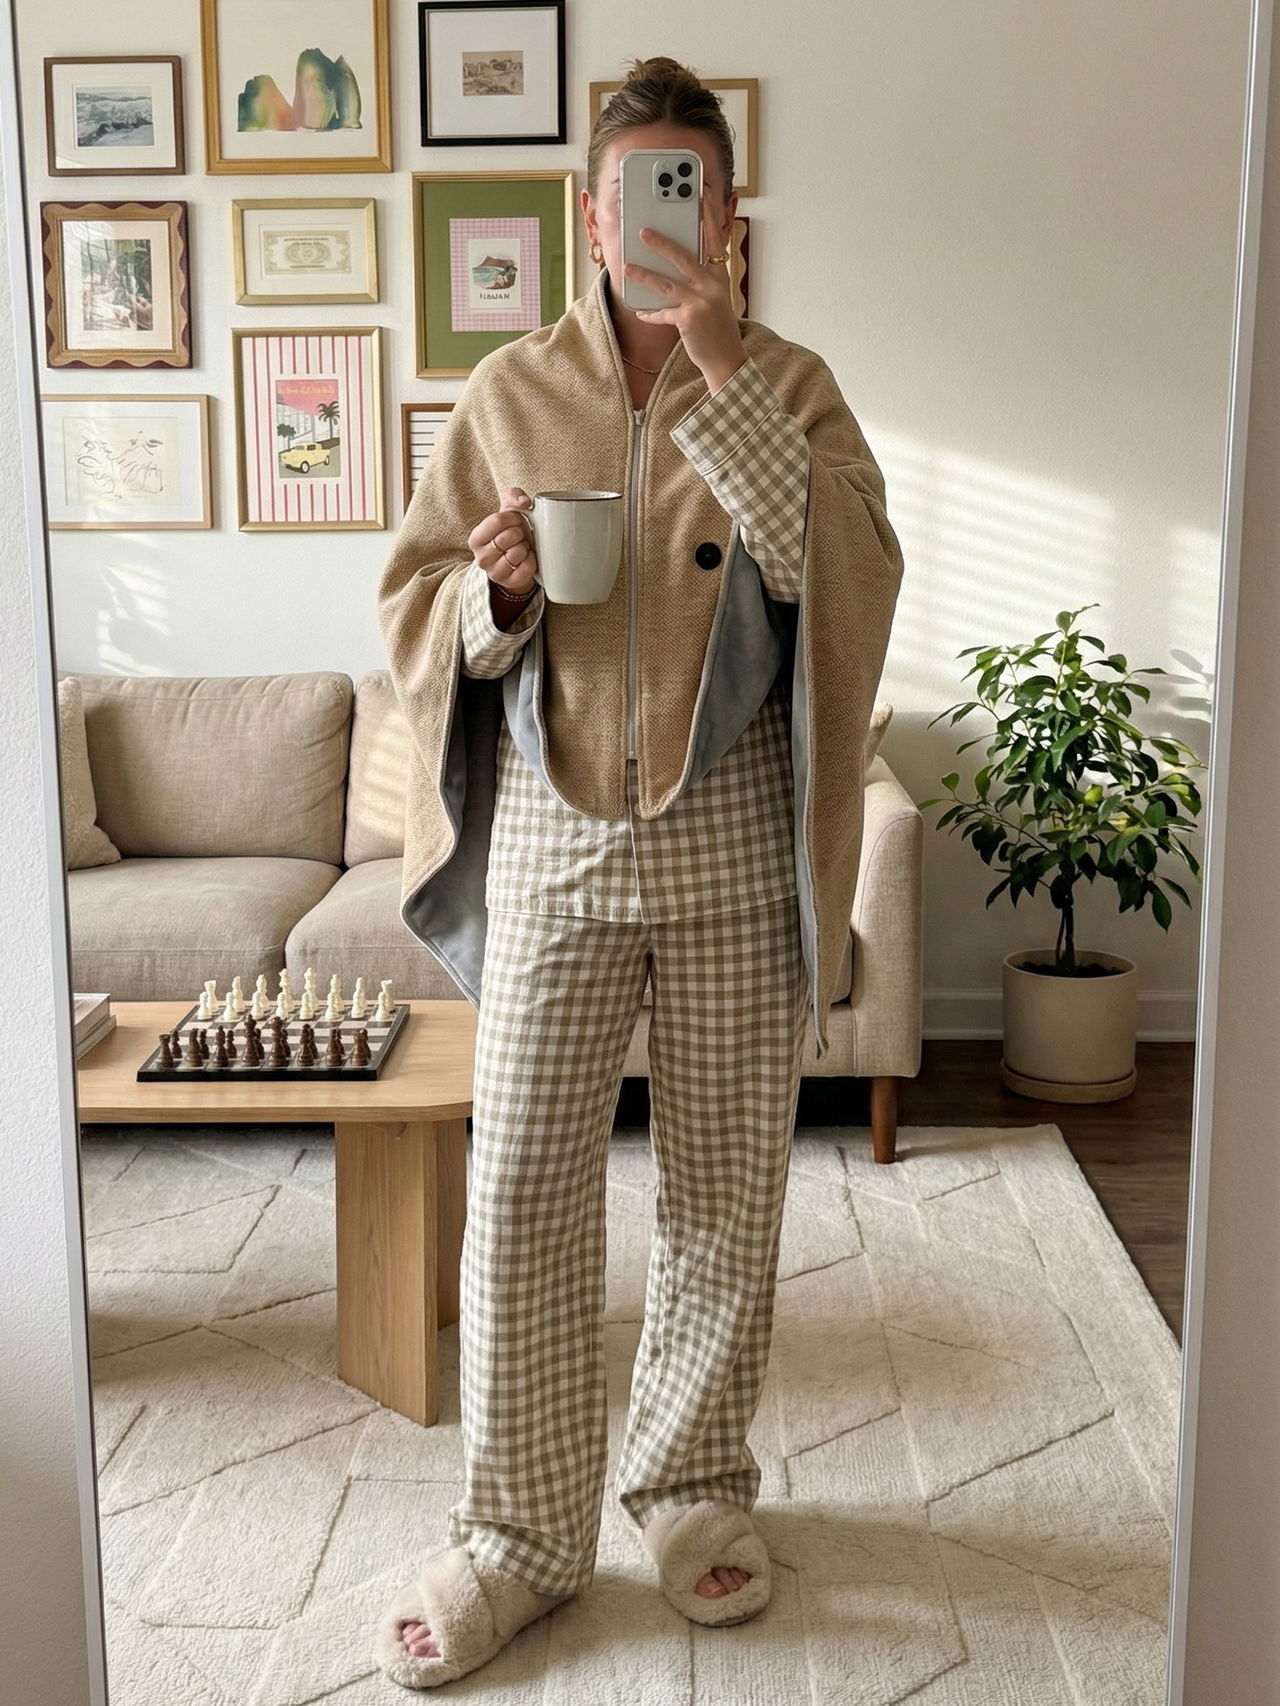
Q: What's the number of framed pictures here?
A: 11